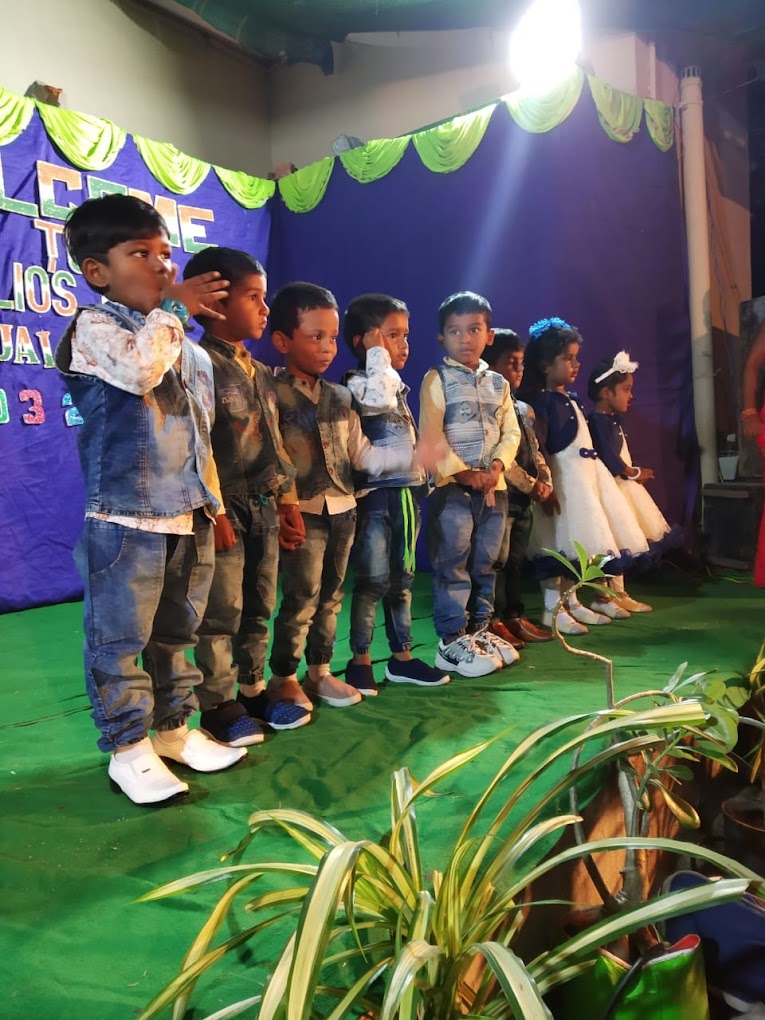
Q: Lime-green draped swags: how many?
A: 10